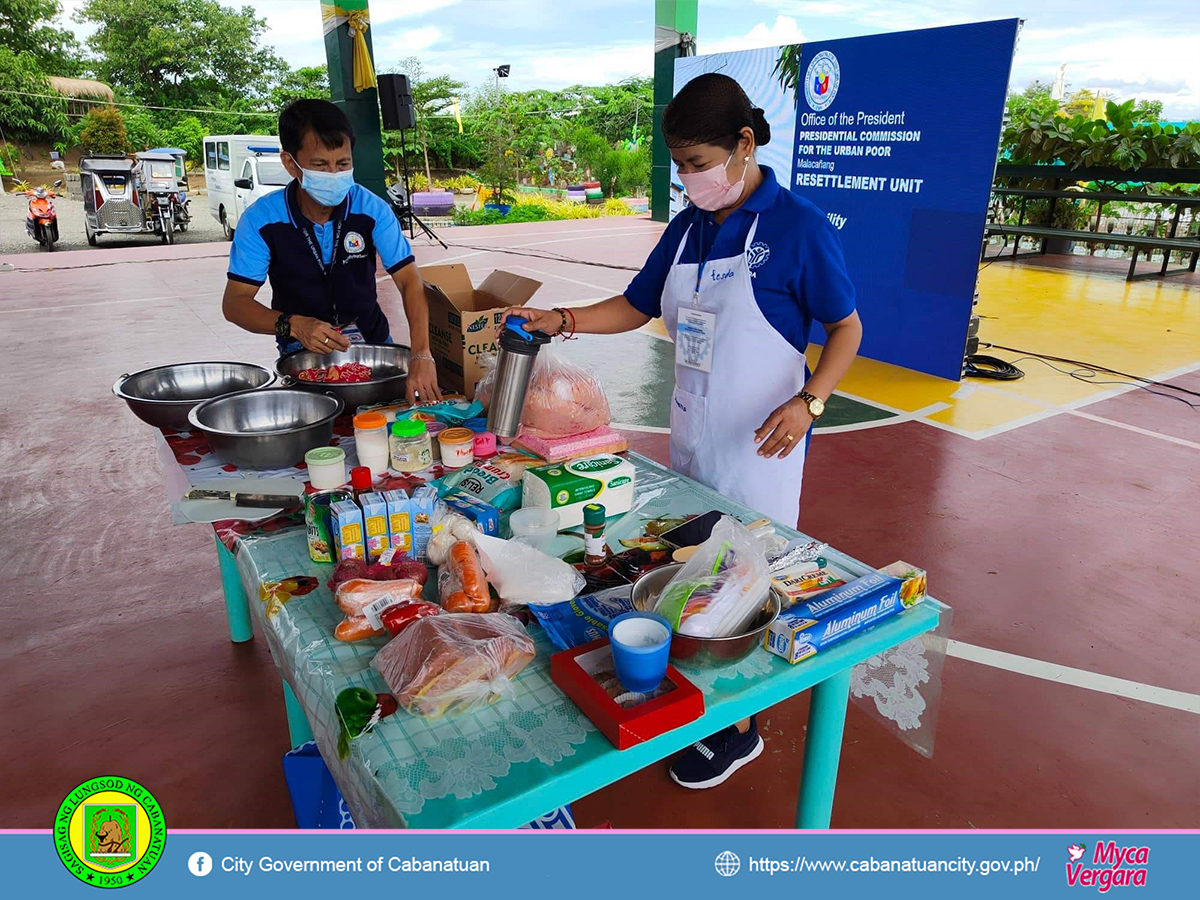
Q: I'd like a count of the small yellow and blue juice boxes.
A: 4